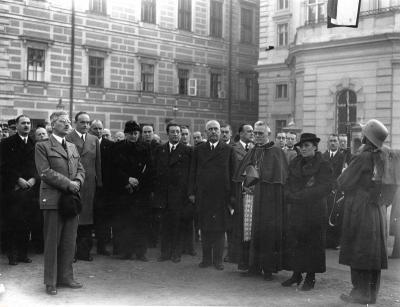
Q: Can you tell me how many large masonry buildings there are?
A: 2